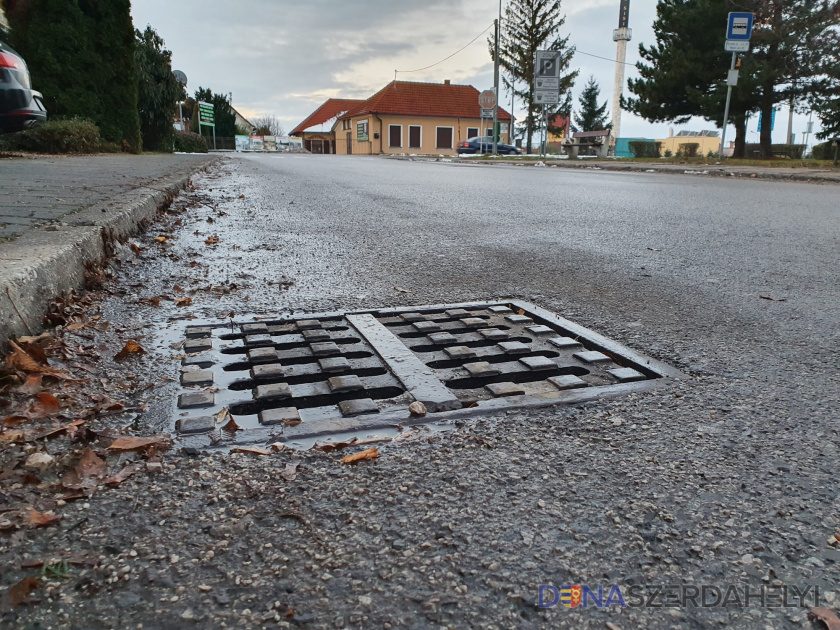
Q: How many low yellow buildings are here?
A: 1